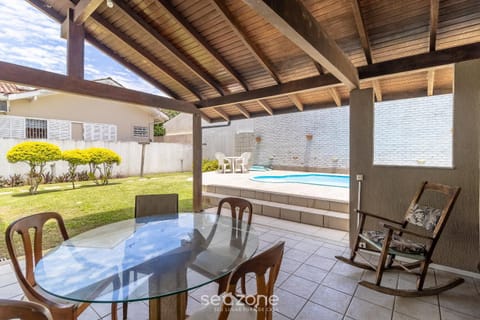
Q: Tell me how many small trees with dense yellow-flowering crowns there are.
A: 3